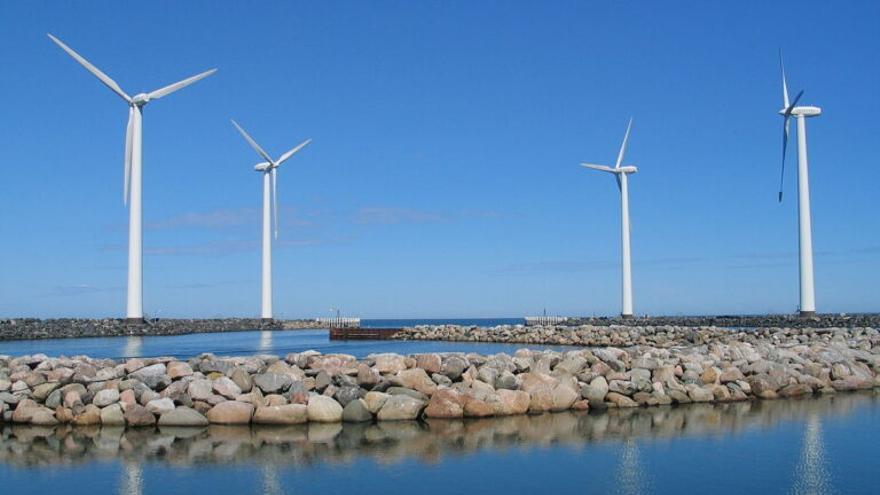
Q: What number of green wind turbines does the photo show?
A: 0